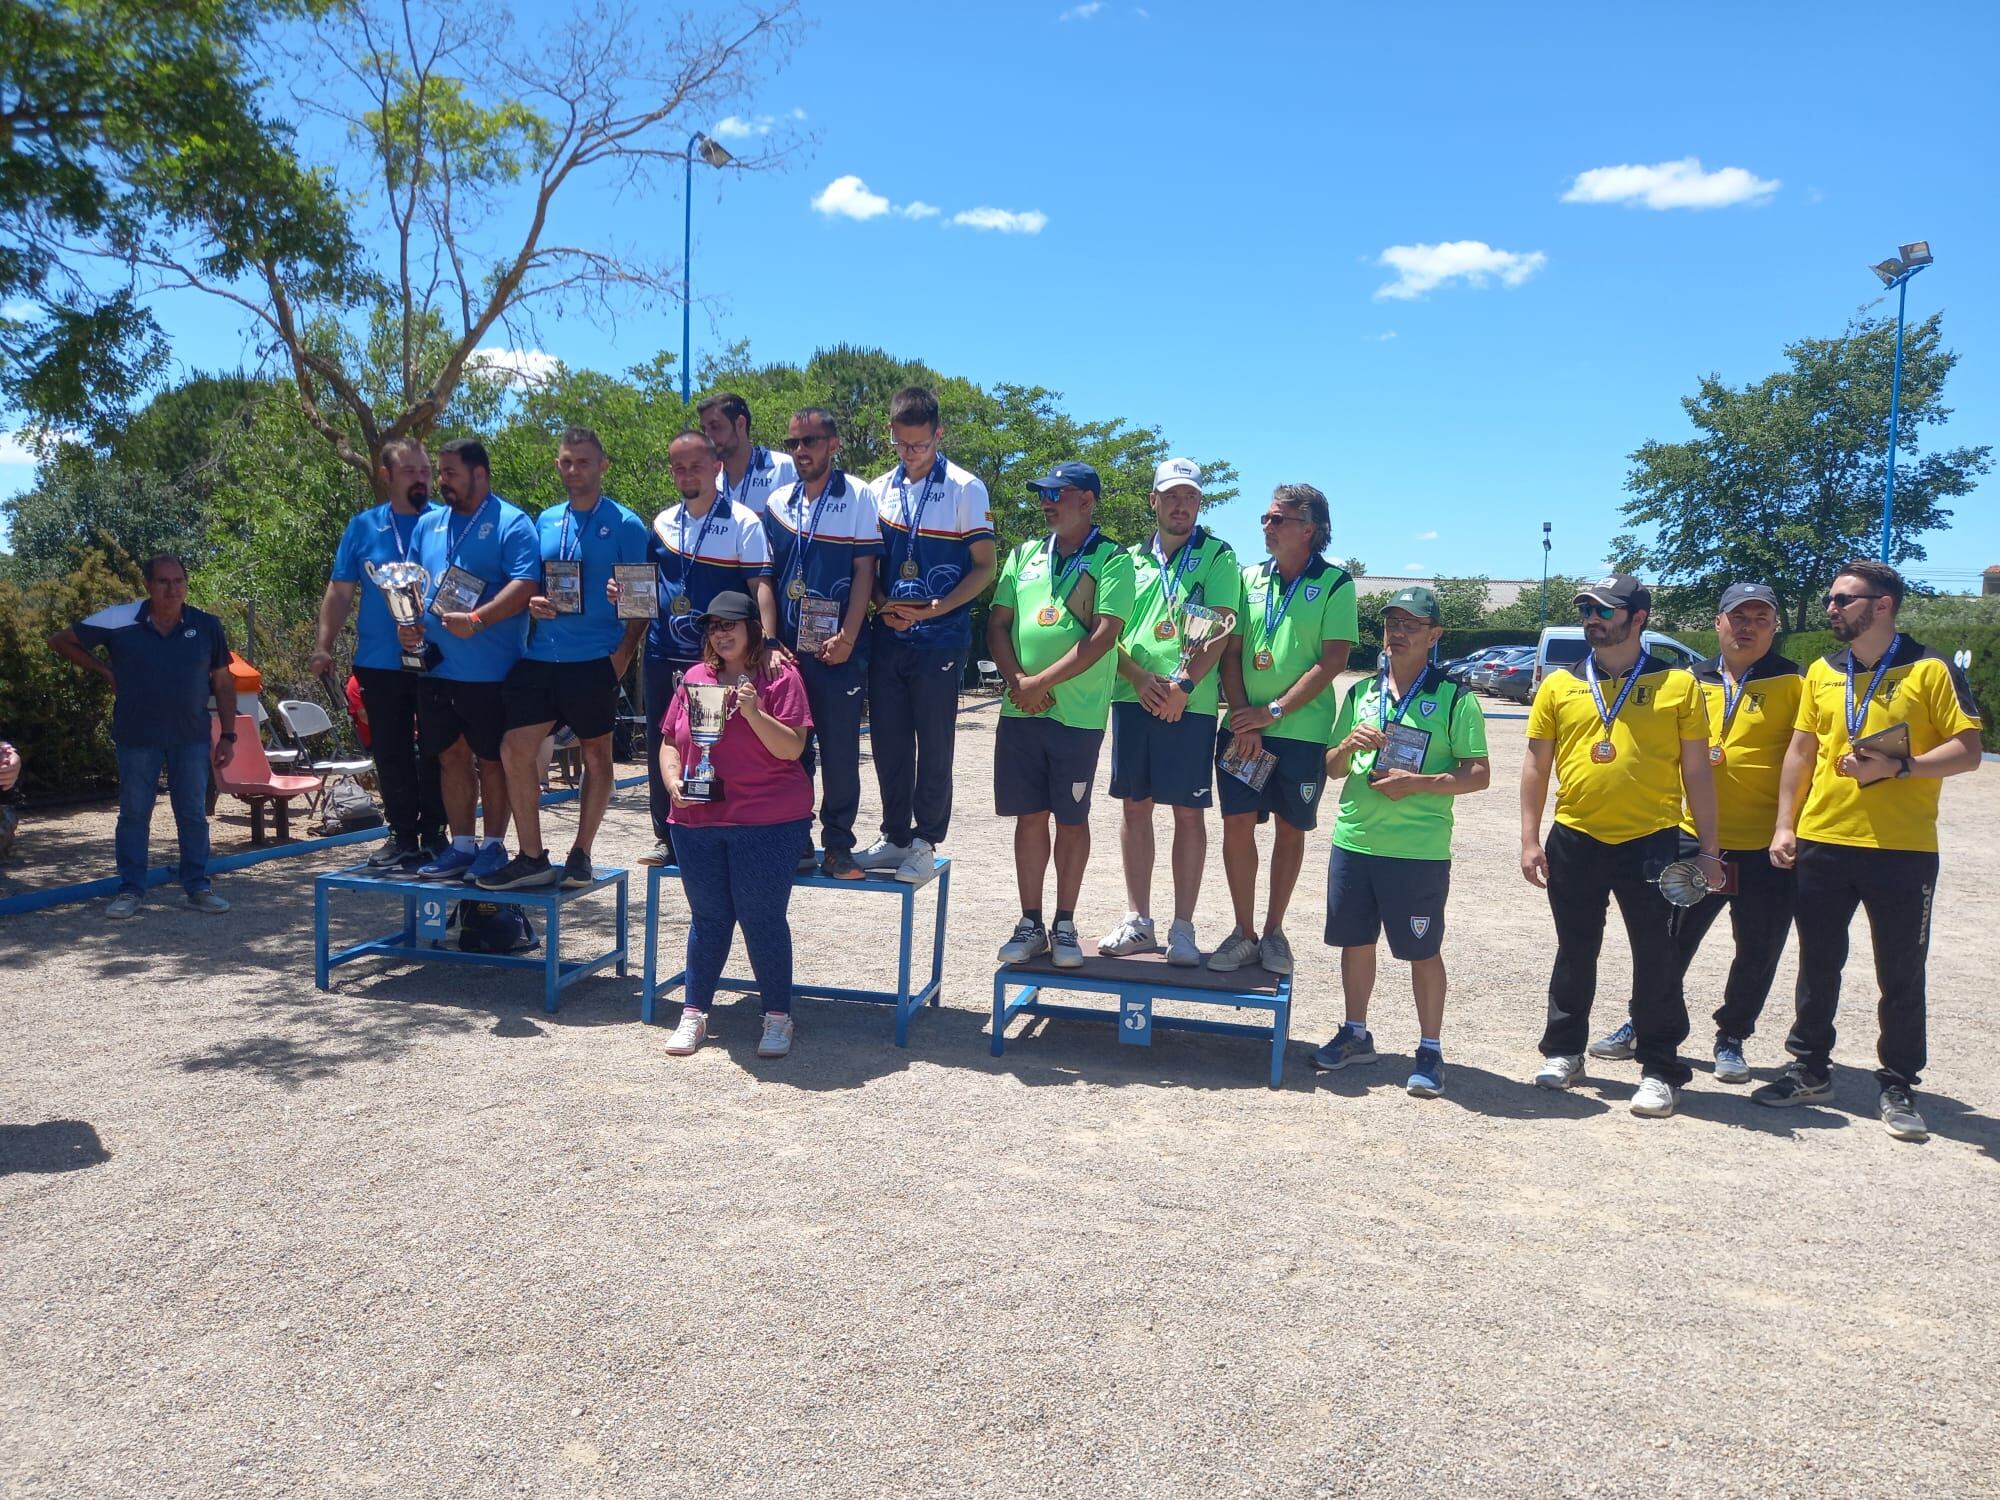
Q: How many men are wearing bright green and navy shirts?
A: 4